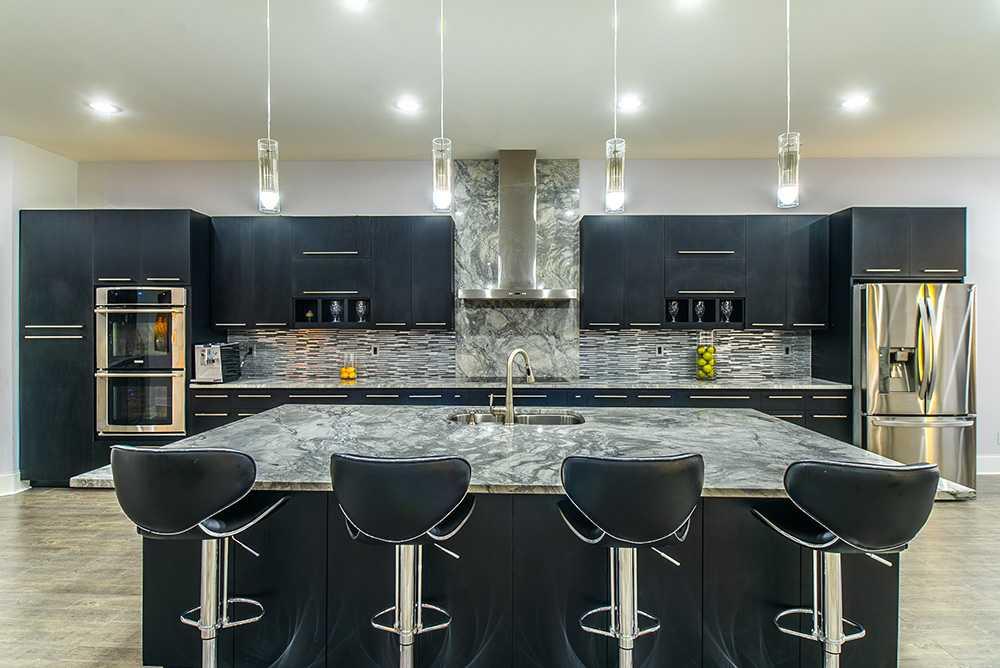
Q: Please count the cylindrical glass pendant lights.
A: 4